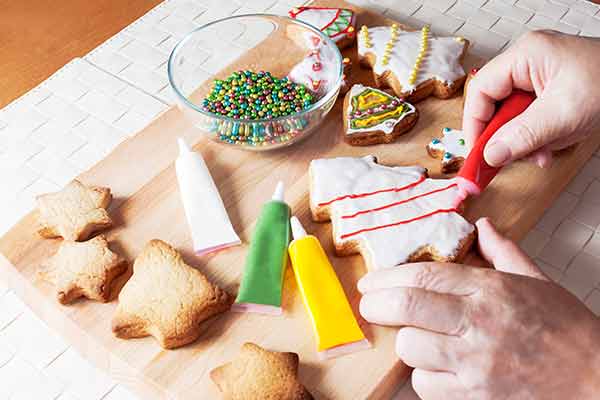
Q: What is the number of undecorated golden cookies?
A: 4